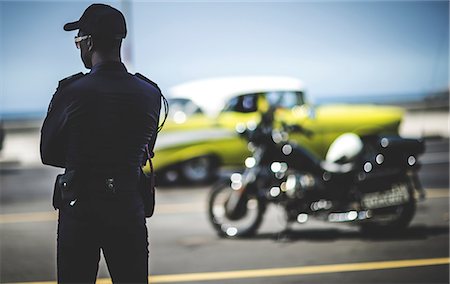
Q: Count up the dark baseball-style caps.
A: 1